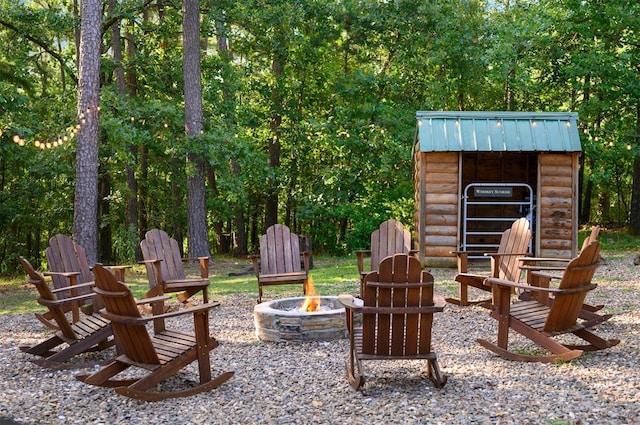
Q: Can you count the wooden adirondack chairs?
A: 10